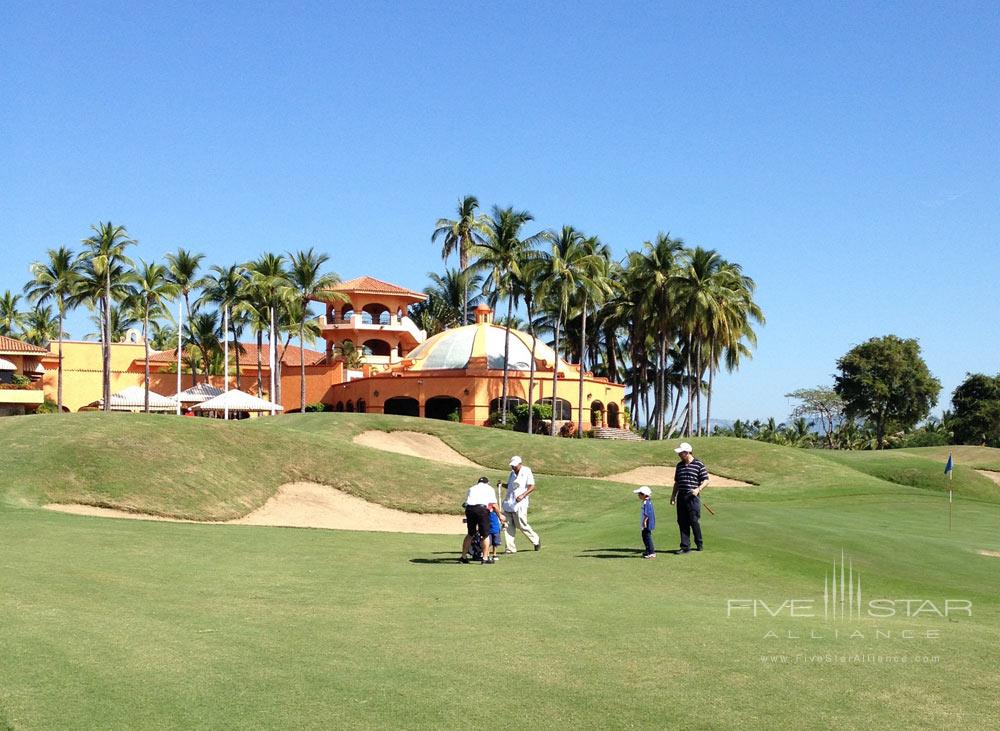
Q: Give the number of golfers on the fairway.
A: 5